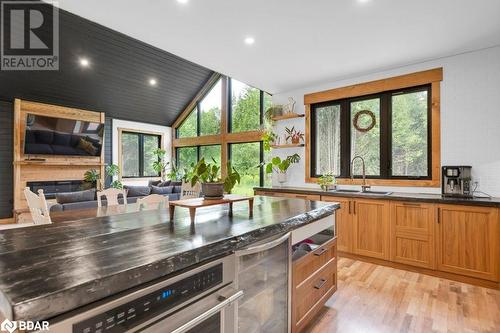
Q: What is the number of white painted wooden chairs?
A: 4